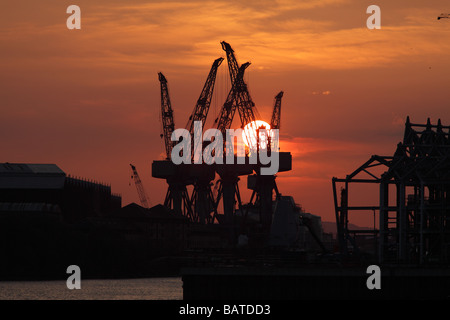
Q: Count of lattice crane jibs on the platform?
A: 5